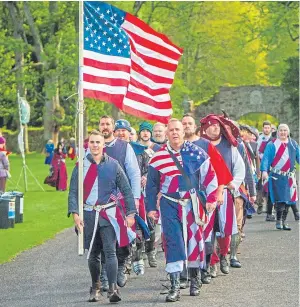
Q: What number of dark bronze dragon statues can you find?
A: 0